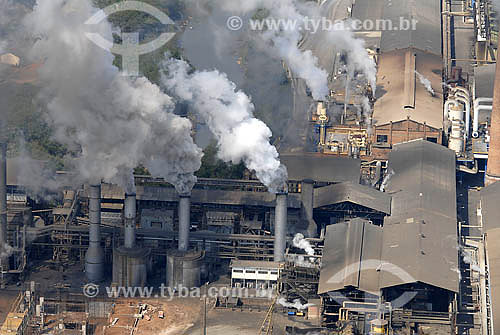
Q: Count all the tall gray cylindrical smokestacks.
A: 4